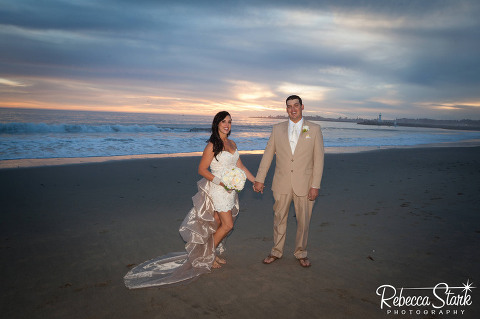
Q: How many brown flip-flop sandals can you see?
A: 2